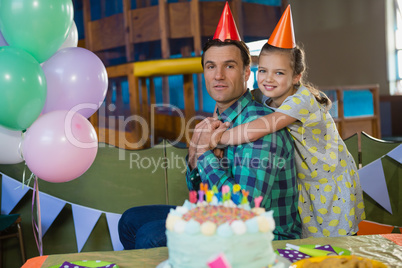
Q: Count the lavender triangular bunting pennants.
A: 6